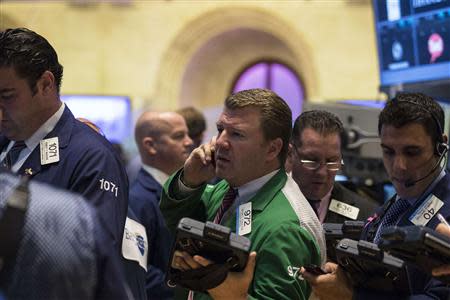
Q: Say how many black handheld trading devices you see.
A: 4